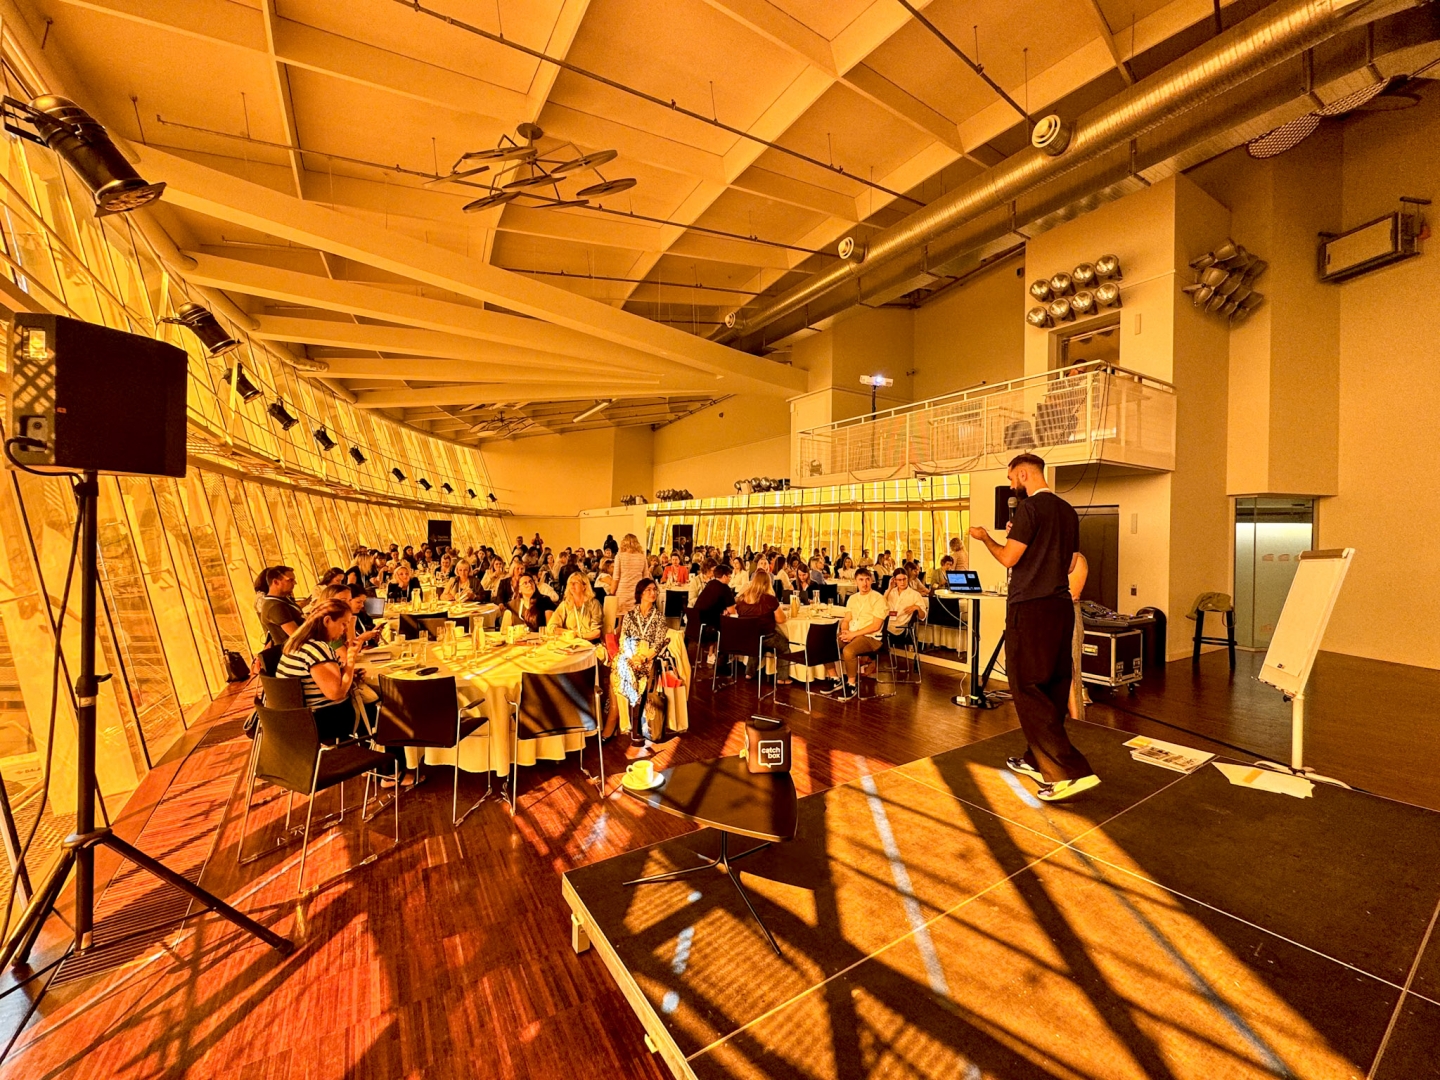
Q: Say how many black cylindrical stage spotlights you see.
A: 11